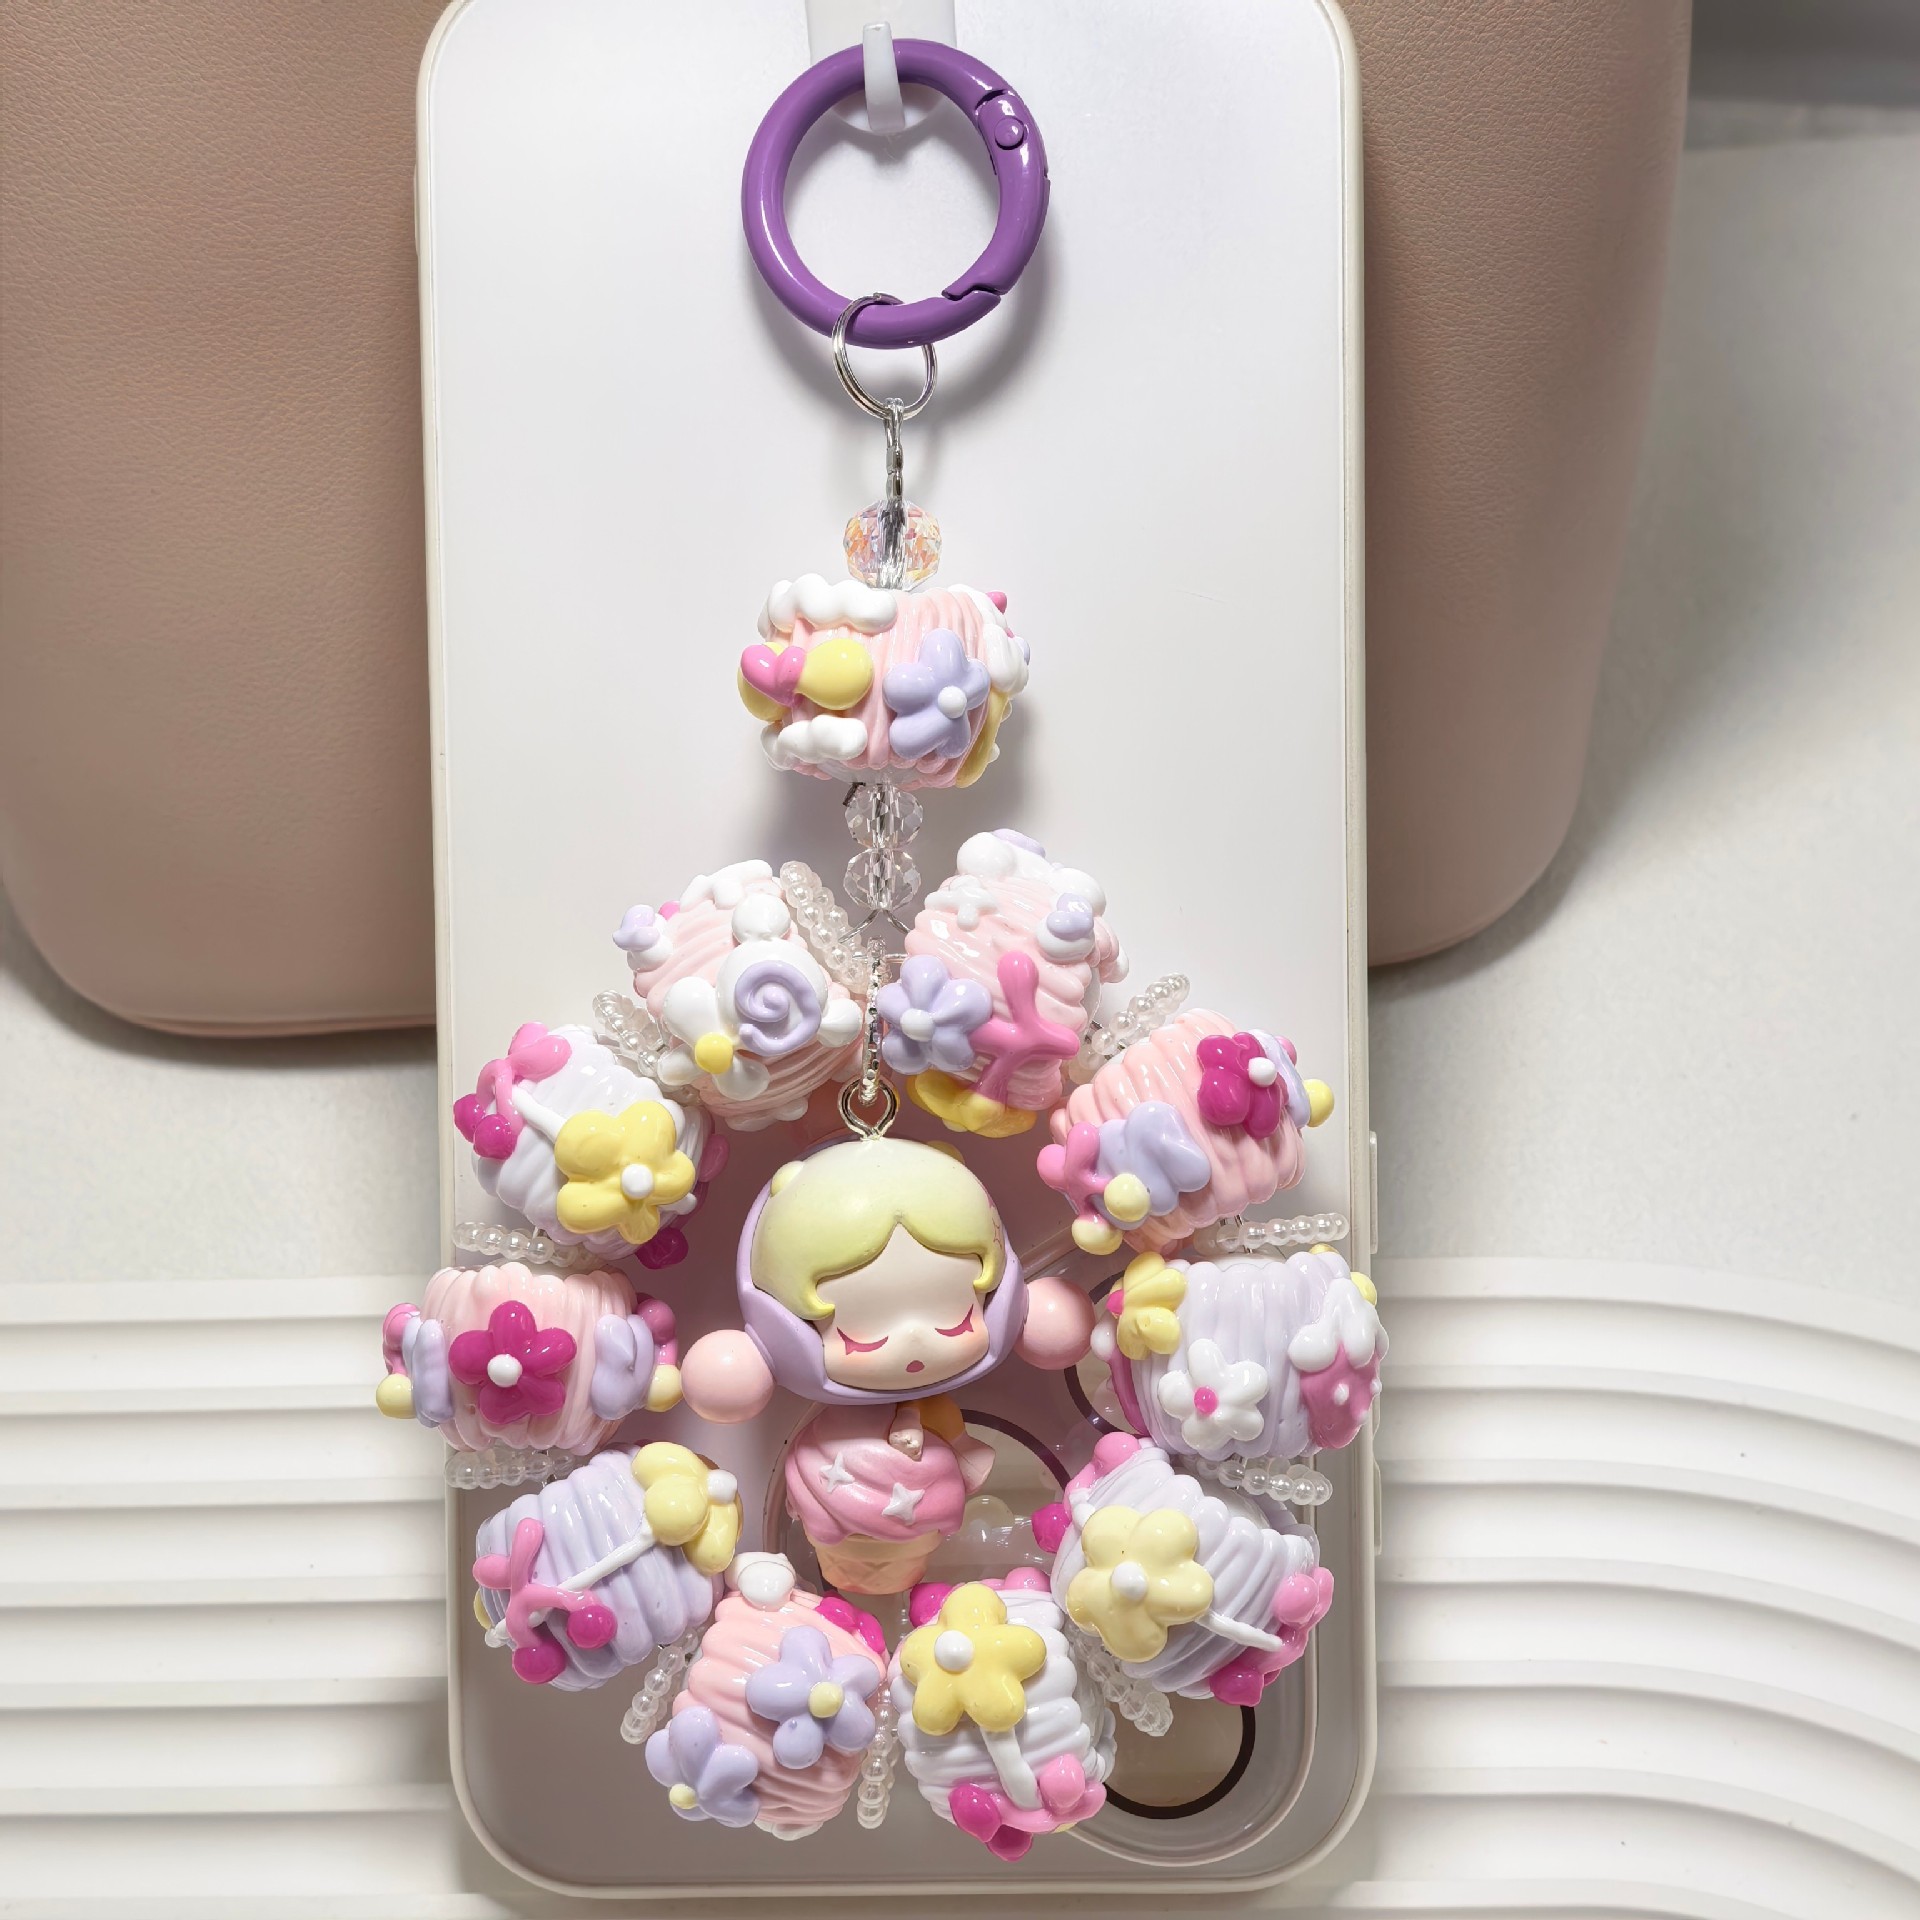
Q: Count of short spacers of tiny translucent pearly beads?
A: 10